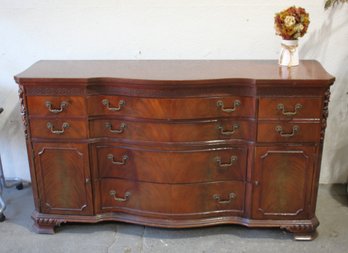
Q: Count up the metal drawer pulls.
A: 12